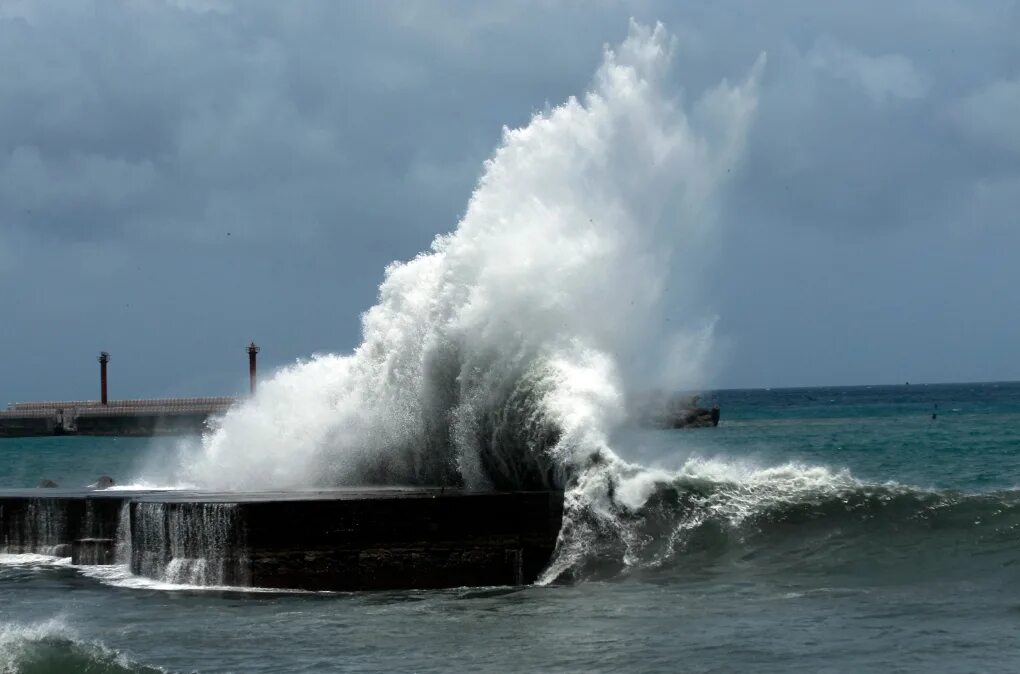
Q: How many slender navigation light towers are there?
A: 2